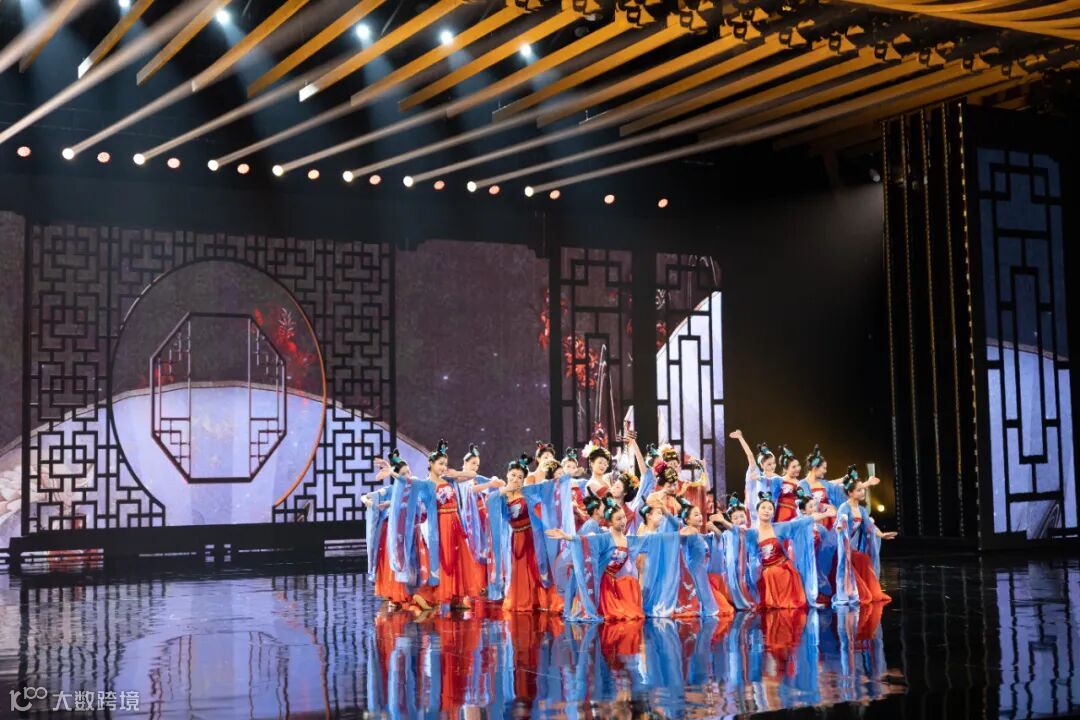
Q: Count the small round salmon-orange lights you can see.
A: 11